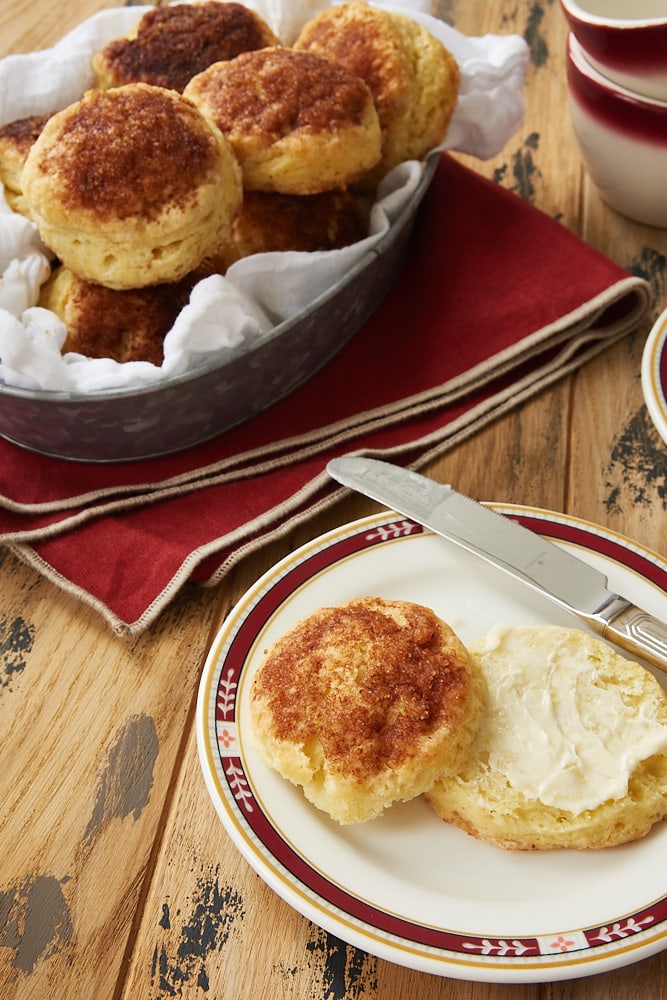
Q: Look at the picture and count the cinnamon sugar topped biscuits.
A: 8